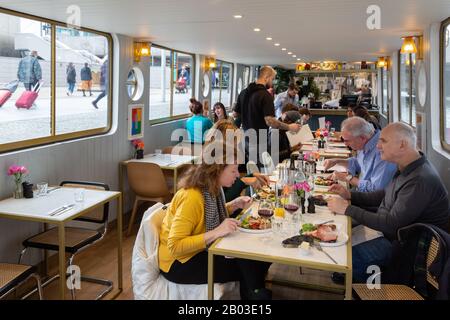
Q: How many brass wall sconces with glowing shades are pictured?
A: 4